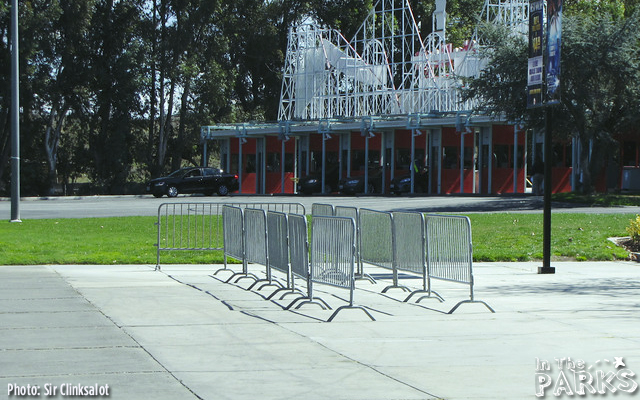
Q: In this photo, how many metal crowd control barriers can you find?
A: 11